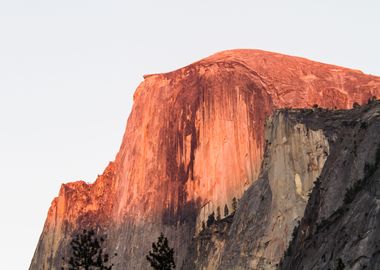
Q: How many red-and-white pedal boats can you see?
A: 0